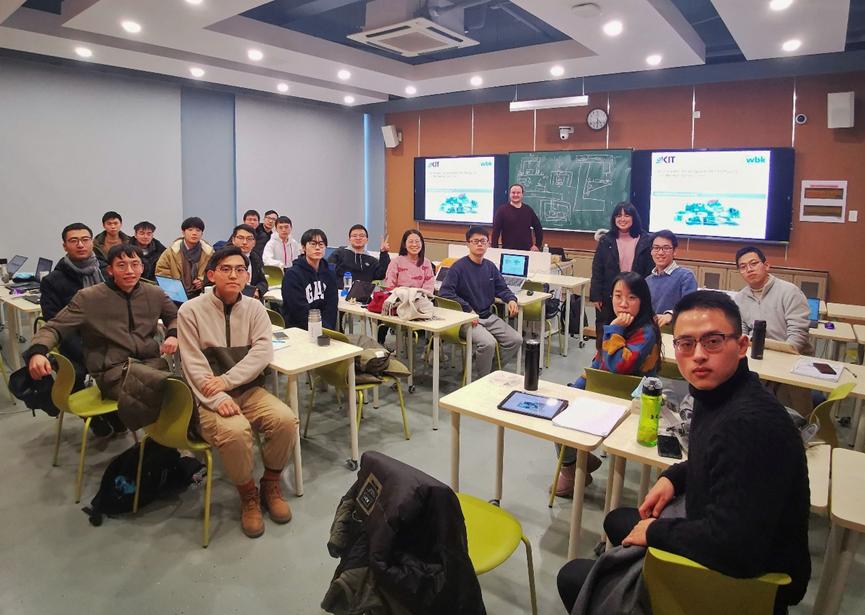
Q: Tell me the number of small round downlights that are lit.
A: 15